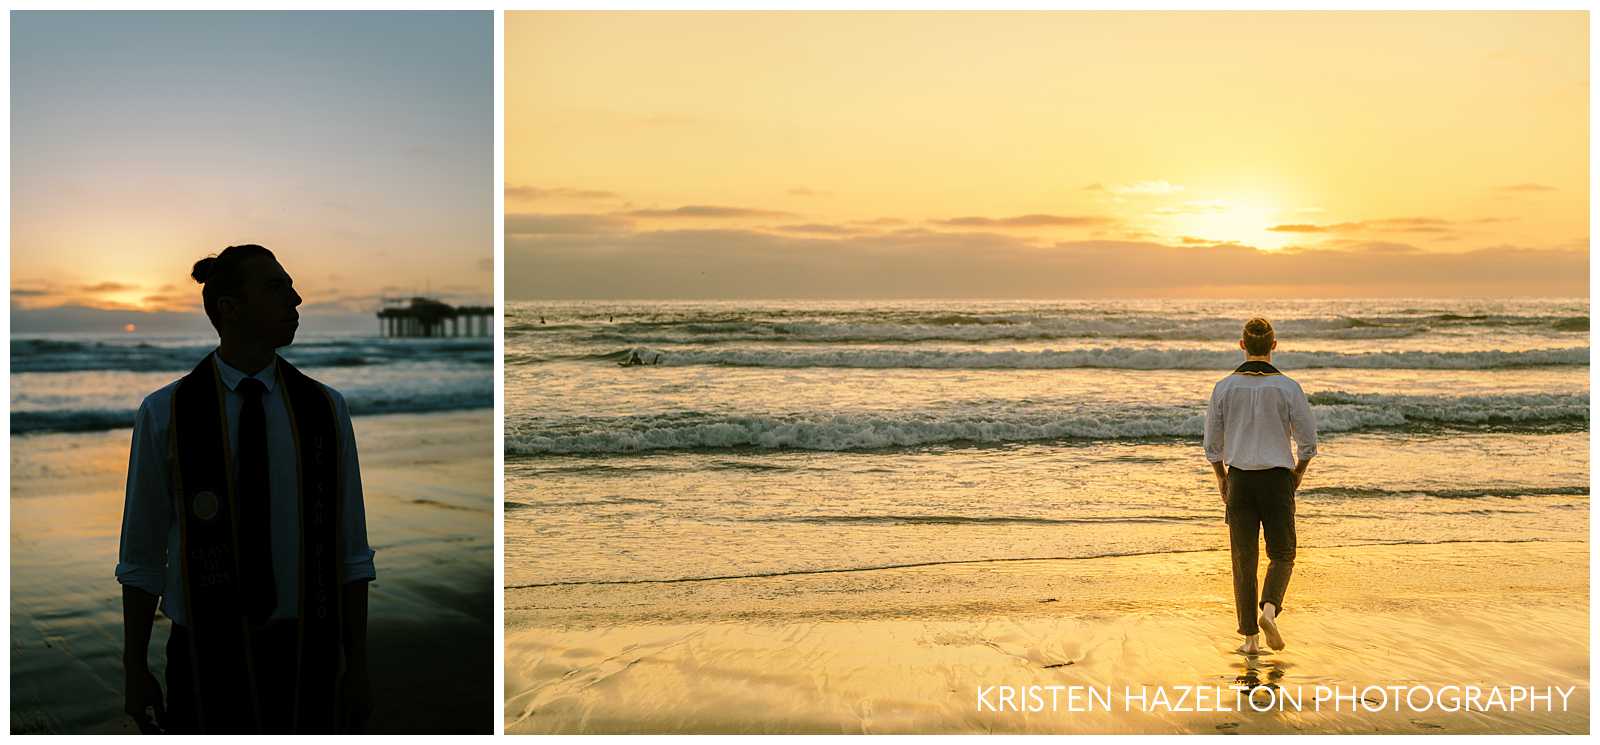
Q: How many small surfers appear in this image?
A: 3